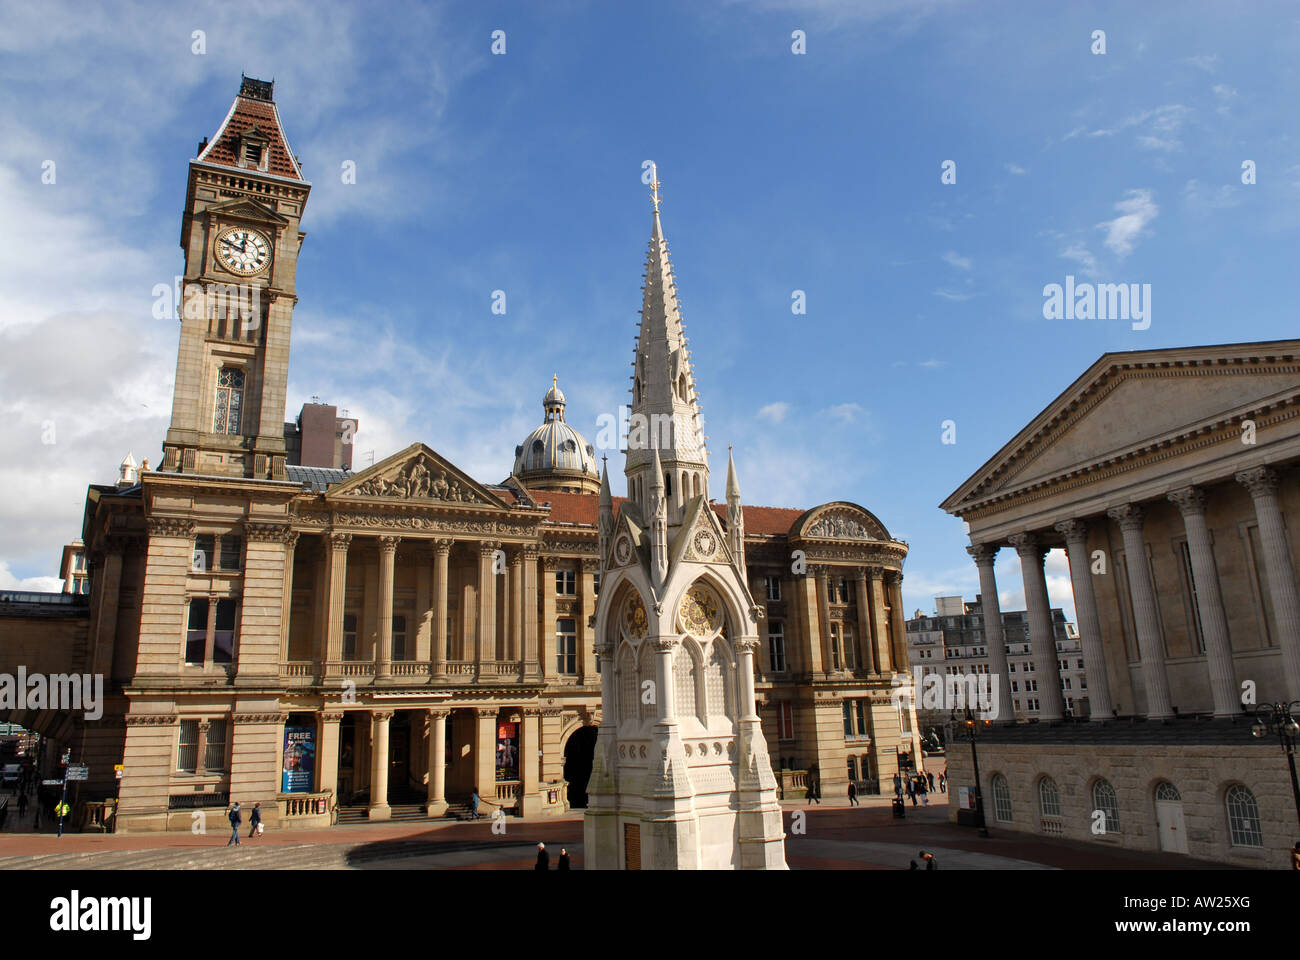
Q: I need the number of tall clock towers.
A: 1